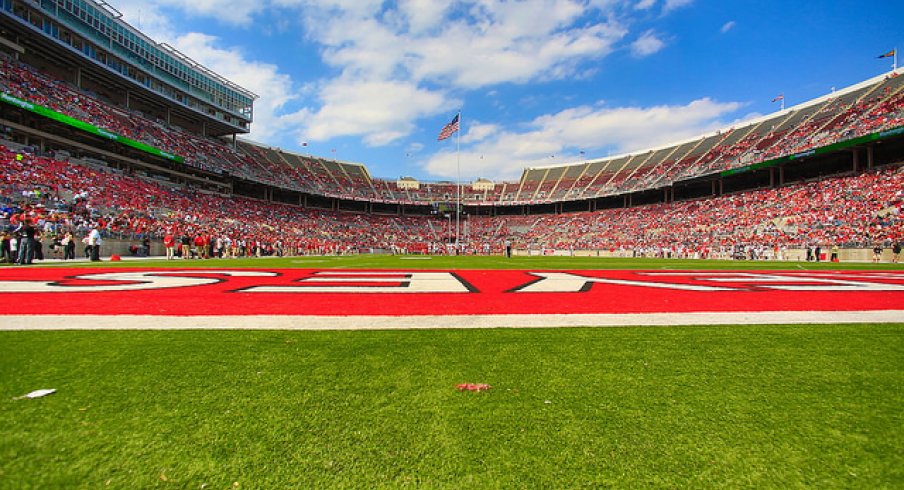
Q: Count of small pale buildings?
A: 2